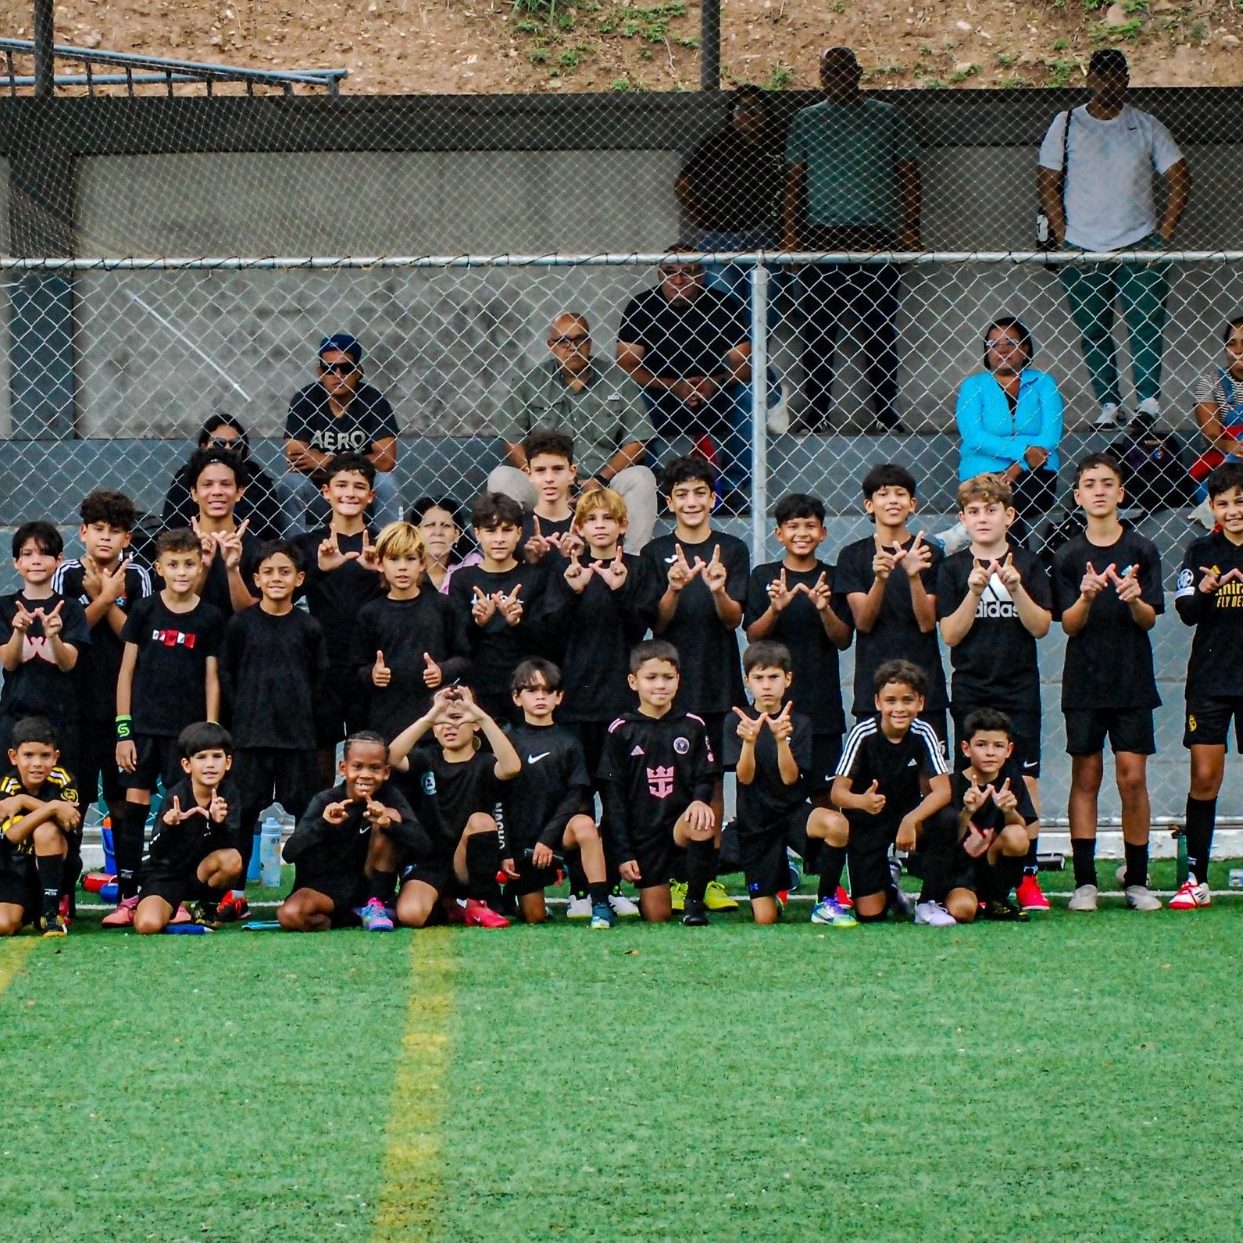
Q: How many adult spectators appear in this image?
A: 10